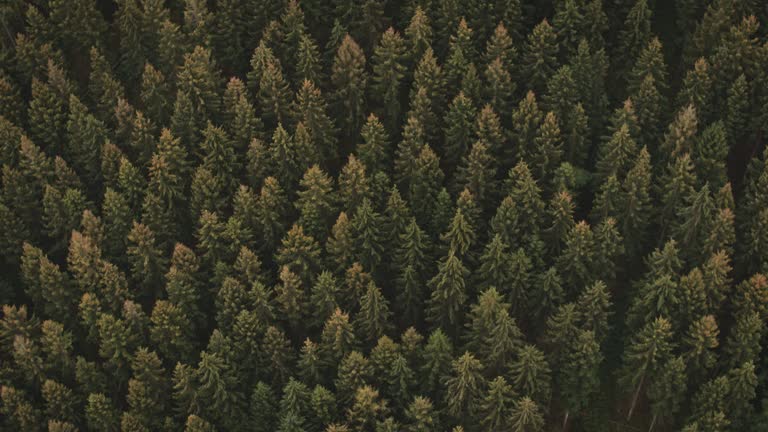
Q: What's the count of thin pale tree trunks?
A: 3